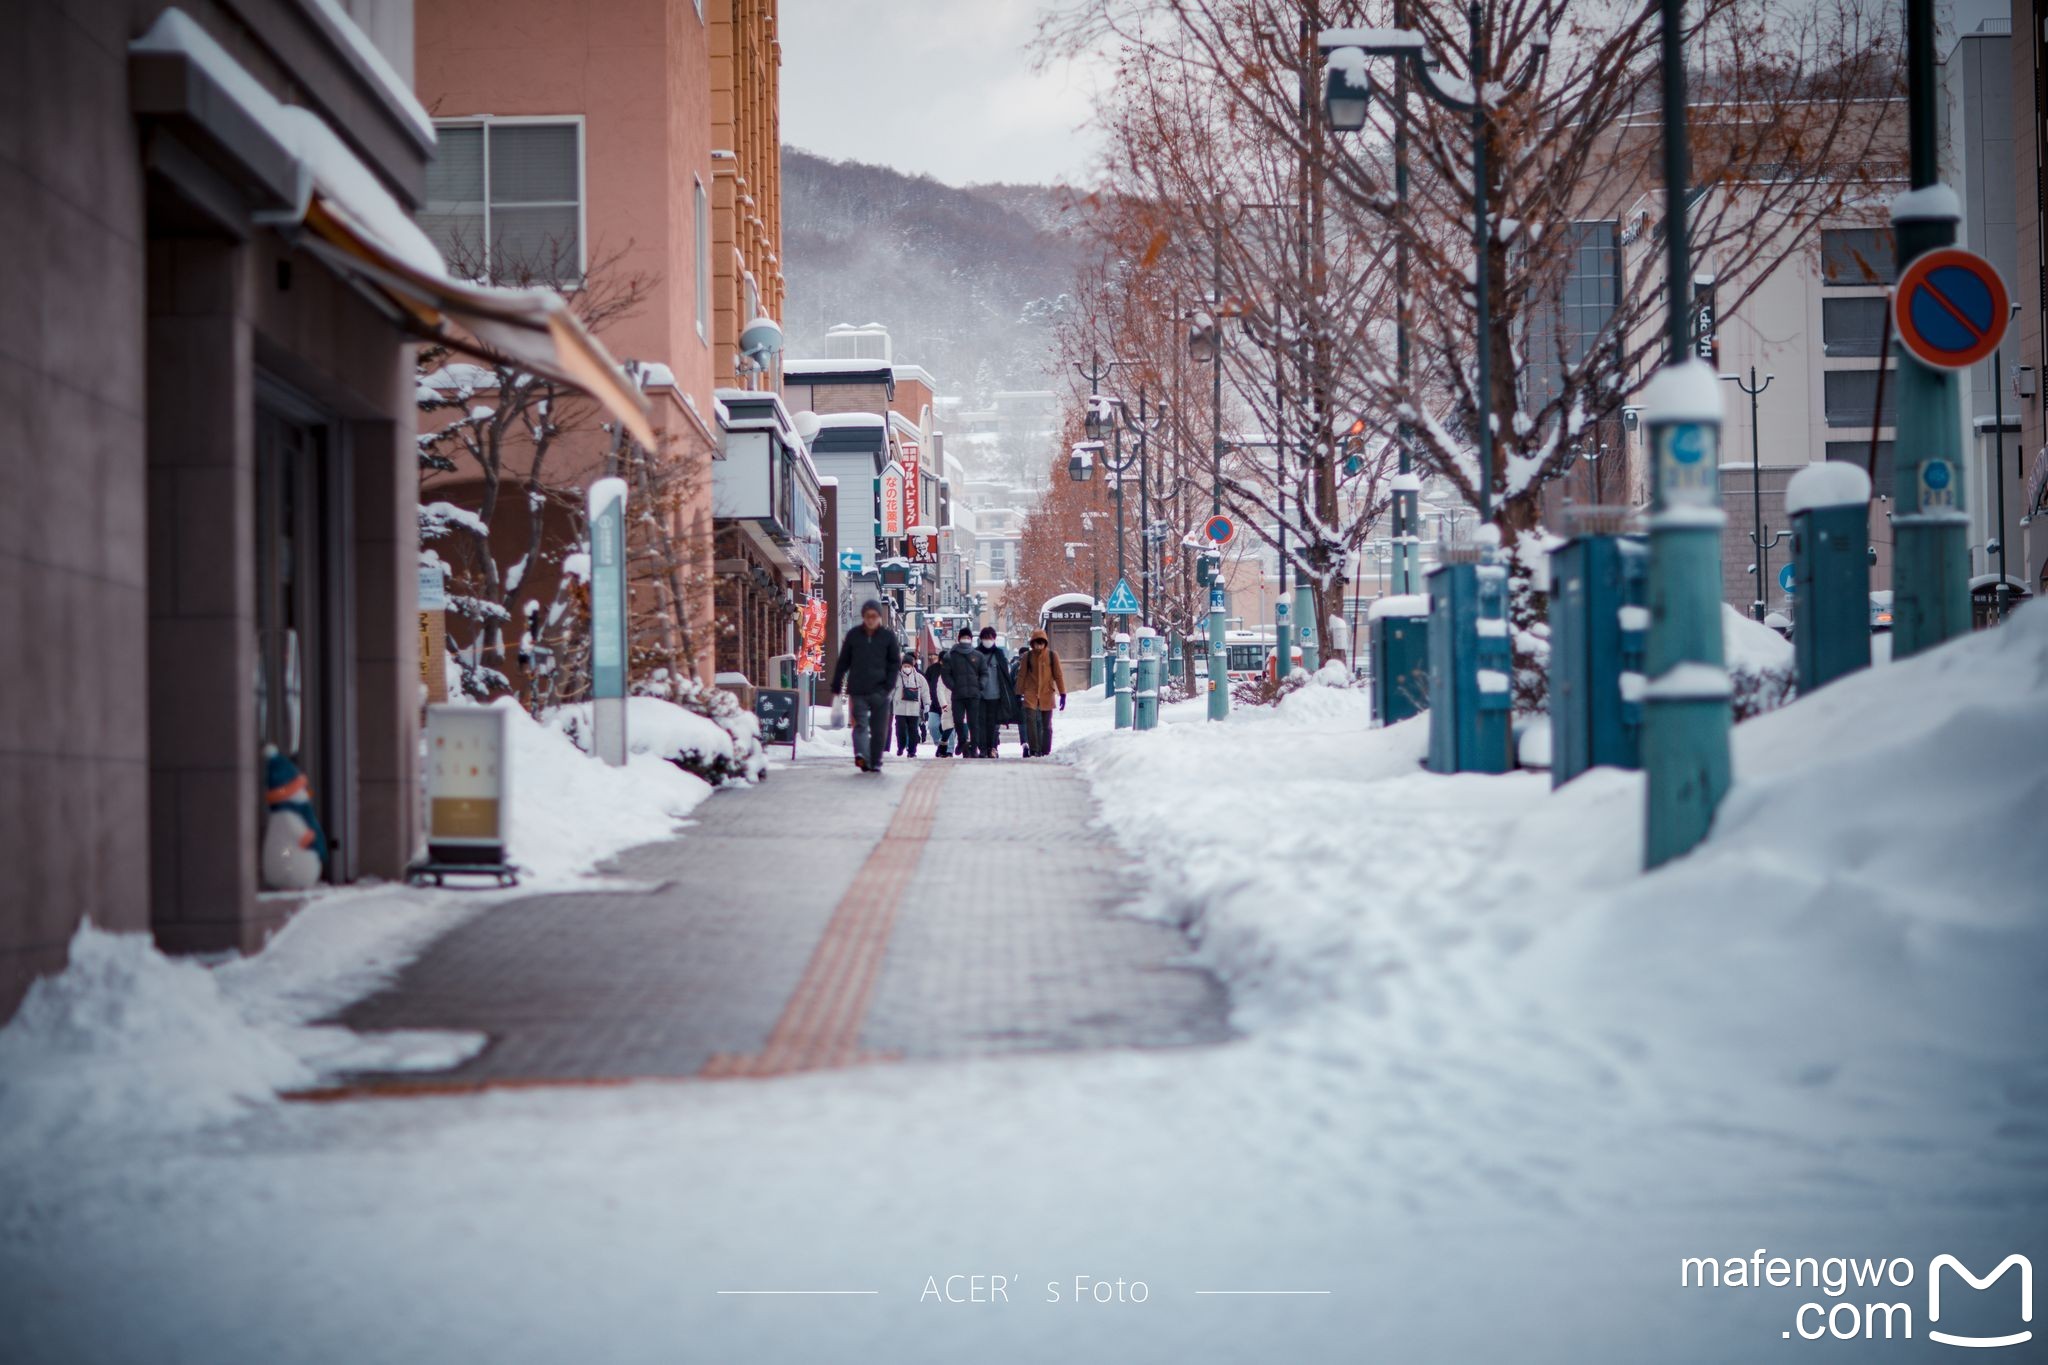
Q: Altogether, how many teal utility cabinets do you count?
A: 4